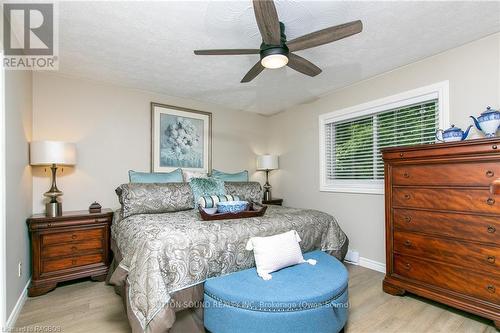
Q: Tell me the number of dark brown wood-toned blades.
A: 5